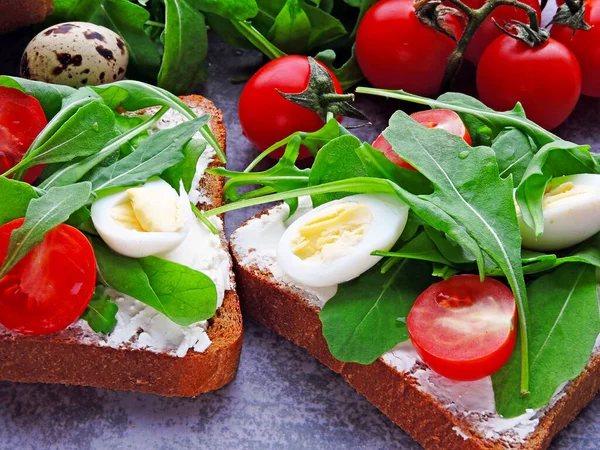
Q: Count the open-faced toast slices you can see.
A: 2